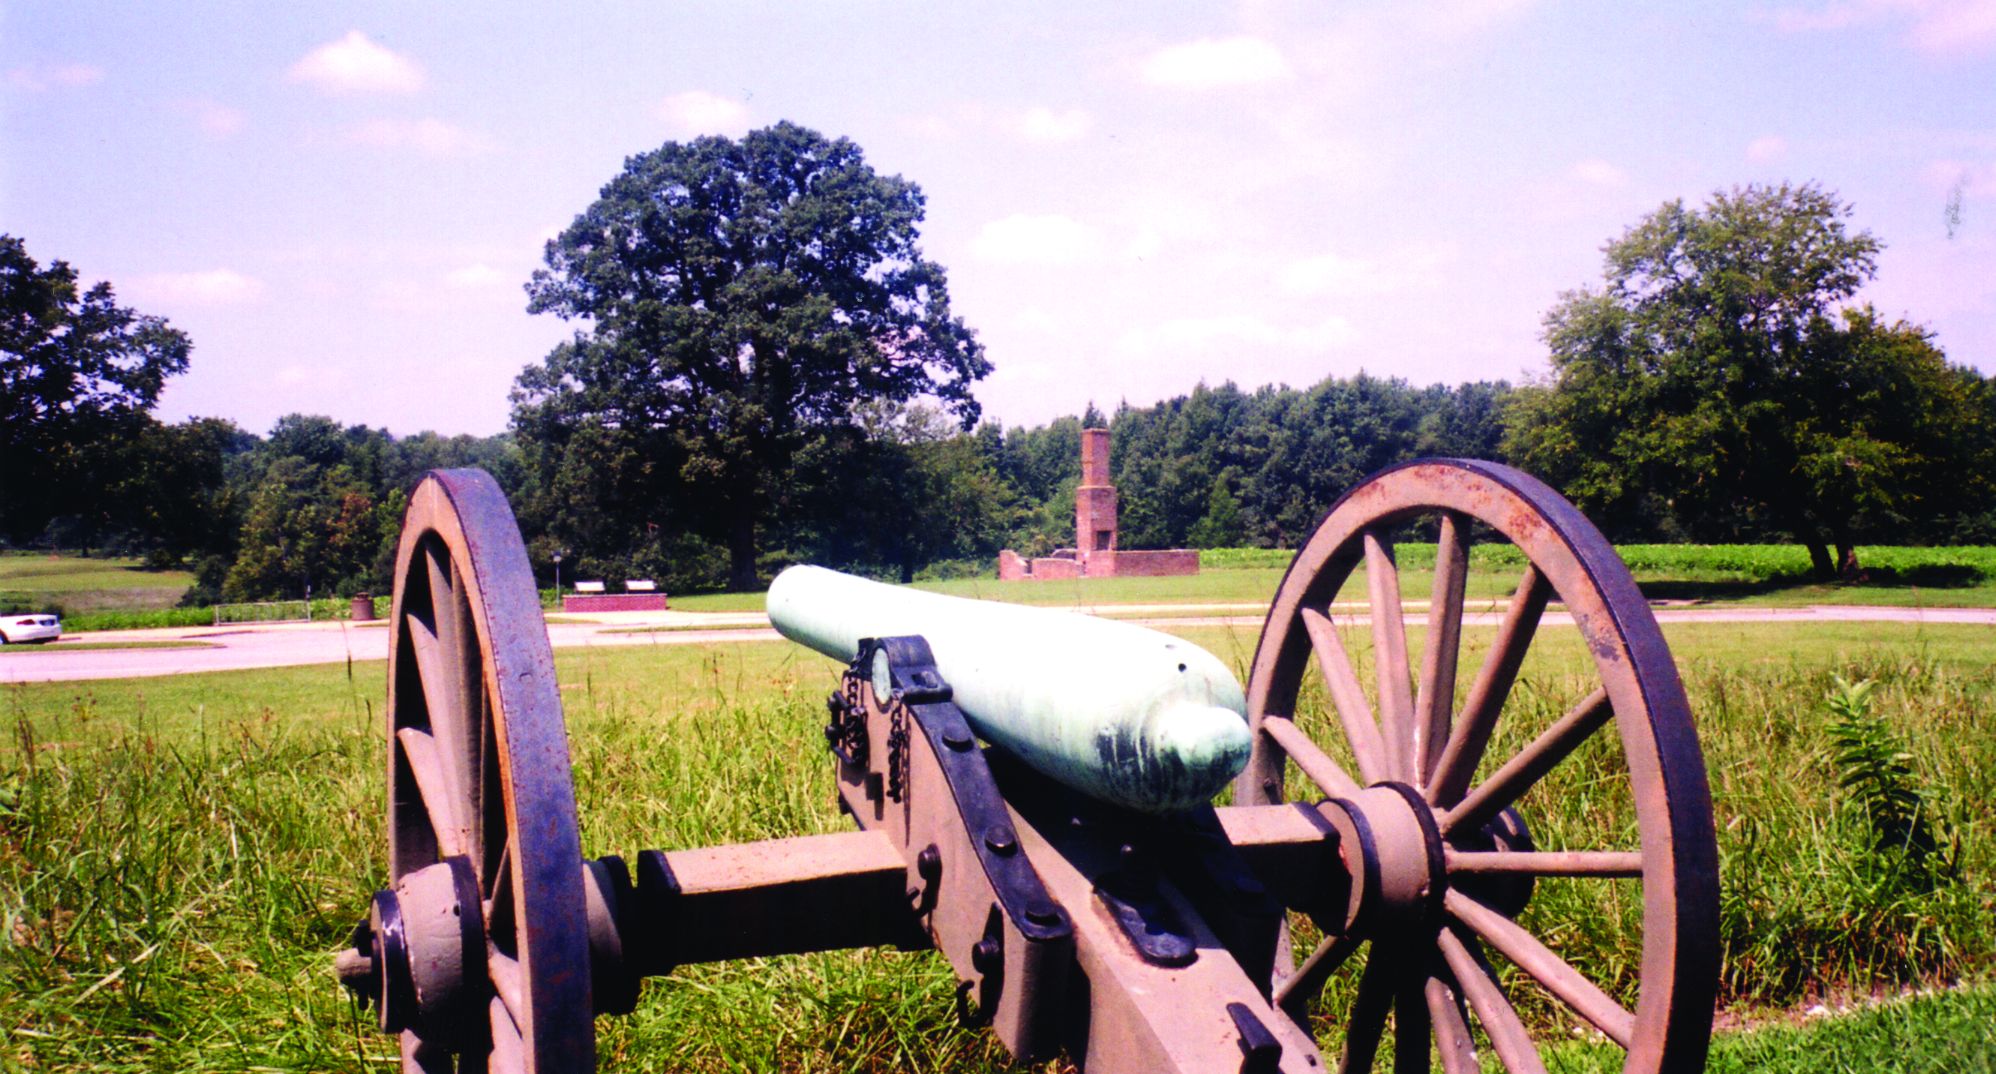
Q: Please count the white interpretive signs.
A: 2